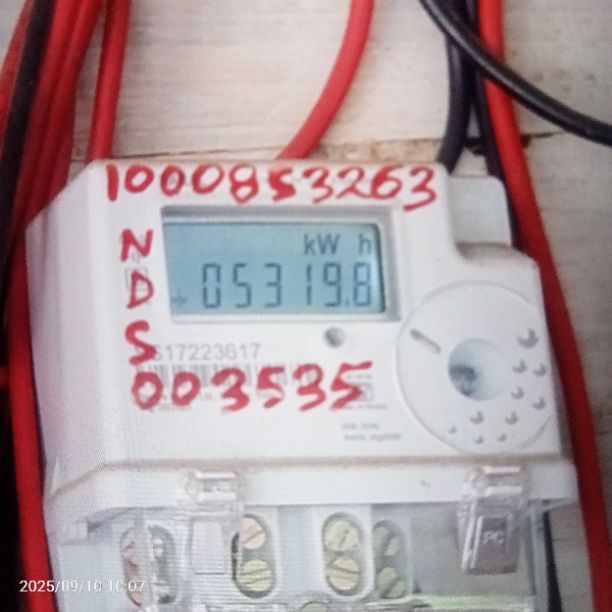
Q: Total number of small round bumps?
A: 10